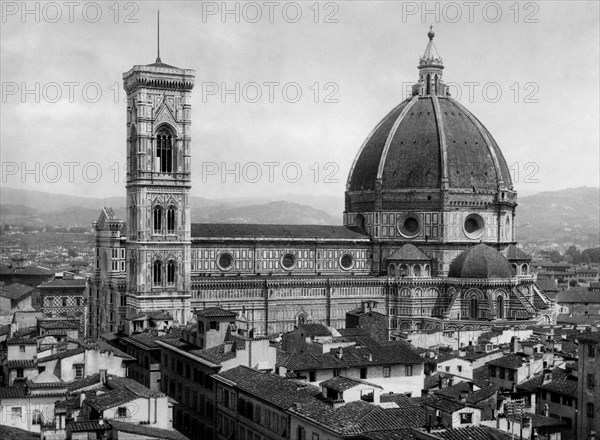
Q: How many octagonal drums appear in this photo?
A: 1